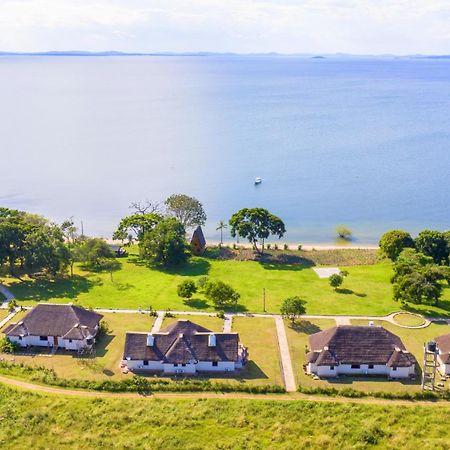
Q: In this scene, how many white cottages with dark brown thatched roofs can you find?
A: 4